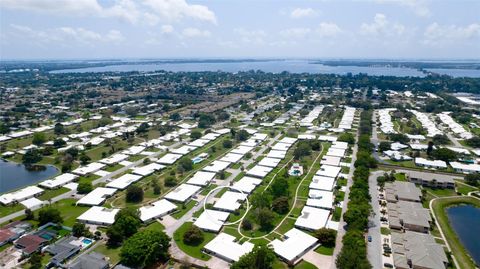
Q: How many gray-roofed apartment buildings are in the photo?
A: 4